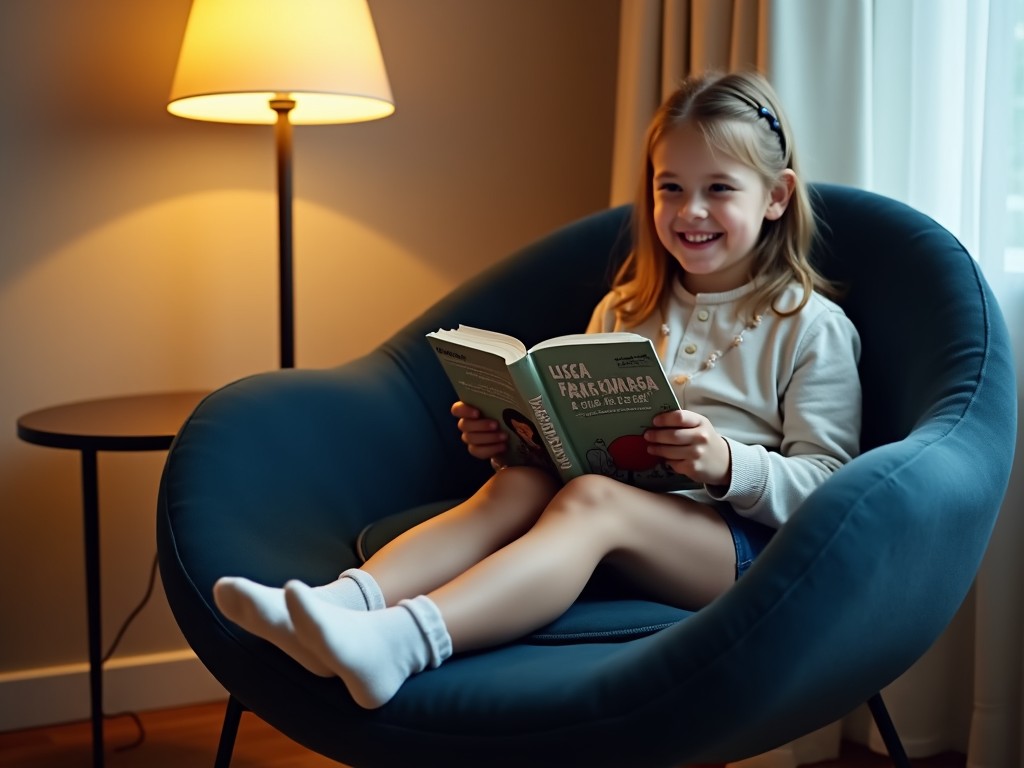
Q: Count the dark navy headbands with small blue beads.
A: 1